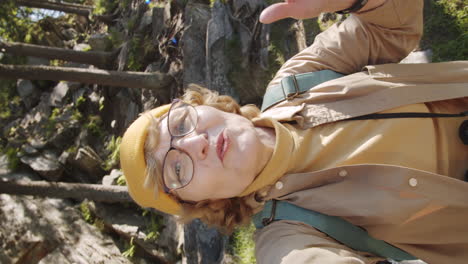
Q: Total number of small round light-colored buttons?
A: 3